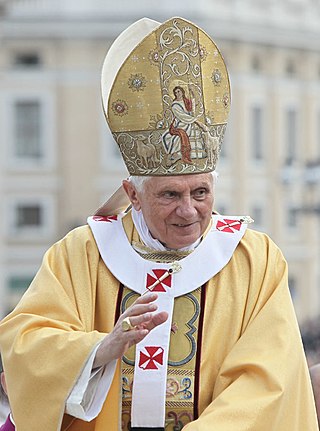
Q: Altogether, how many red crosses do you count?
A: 4